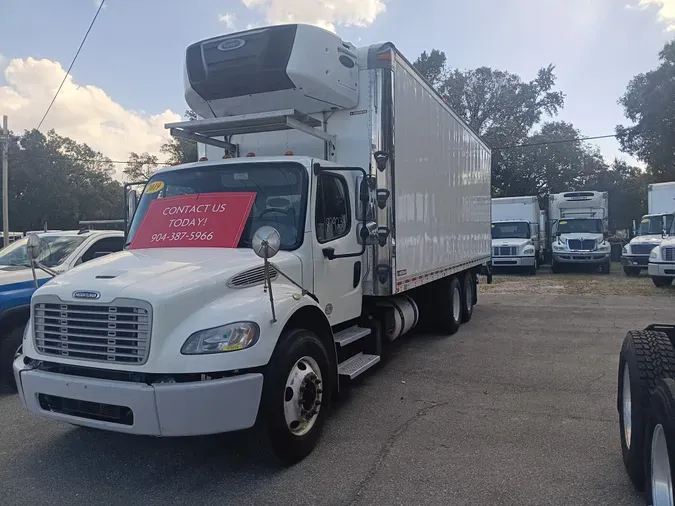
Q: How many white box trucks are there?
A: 5